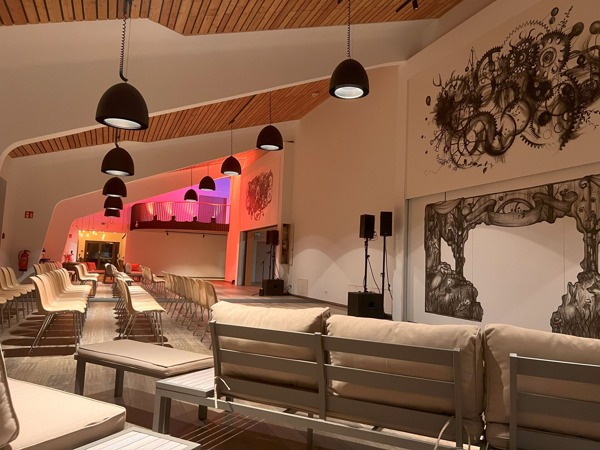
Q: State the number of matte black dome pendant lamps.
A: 10